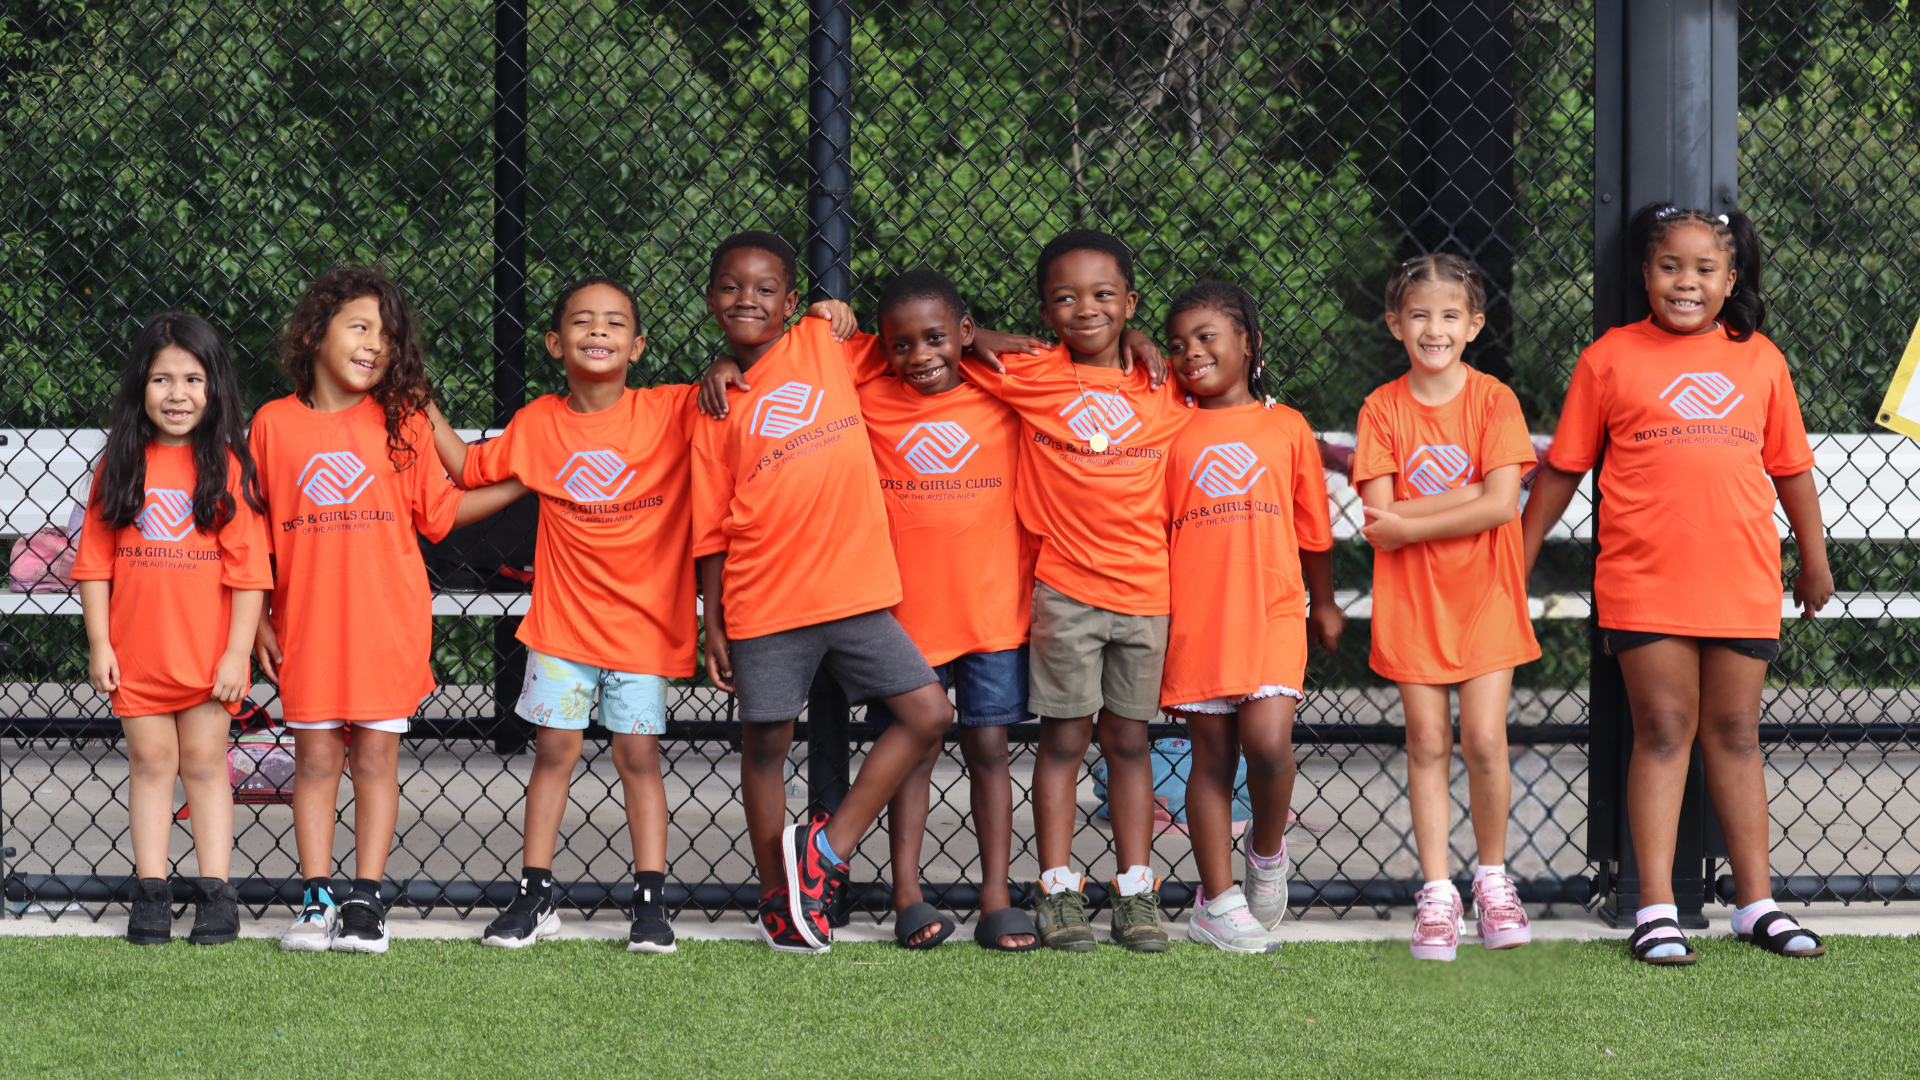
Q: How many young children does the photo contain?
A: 9